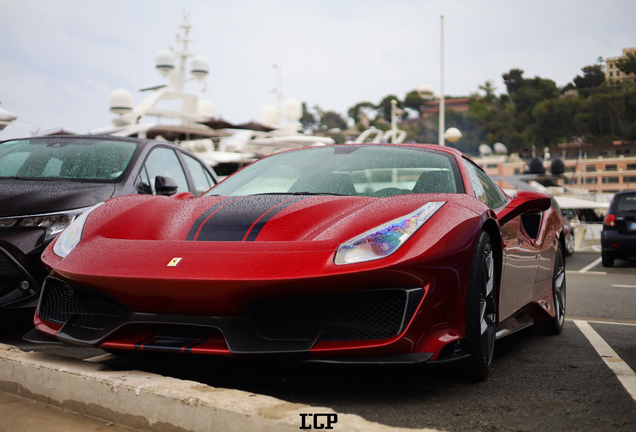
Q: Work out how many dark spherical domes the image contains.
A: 2